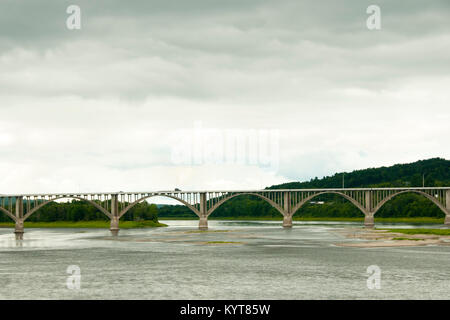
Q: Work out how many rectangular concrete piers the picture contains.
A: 6